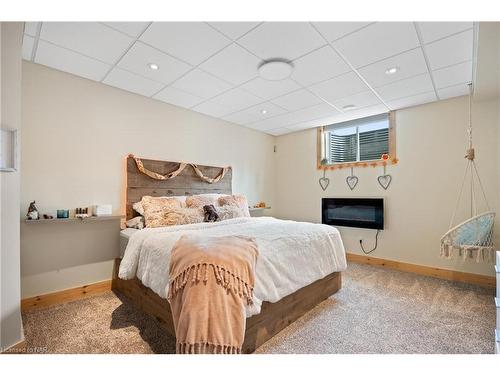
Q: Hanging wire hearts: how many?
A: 3